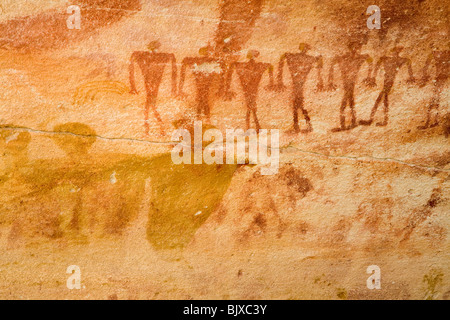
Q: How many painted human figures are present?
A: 7